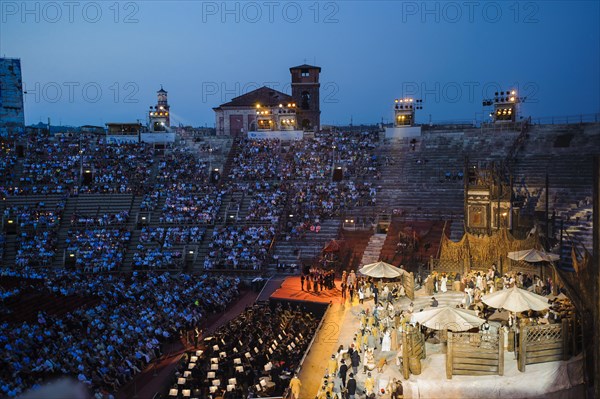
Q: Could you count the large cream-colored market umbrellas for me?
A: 4